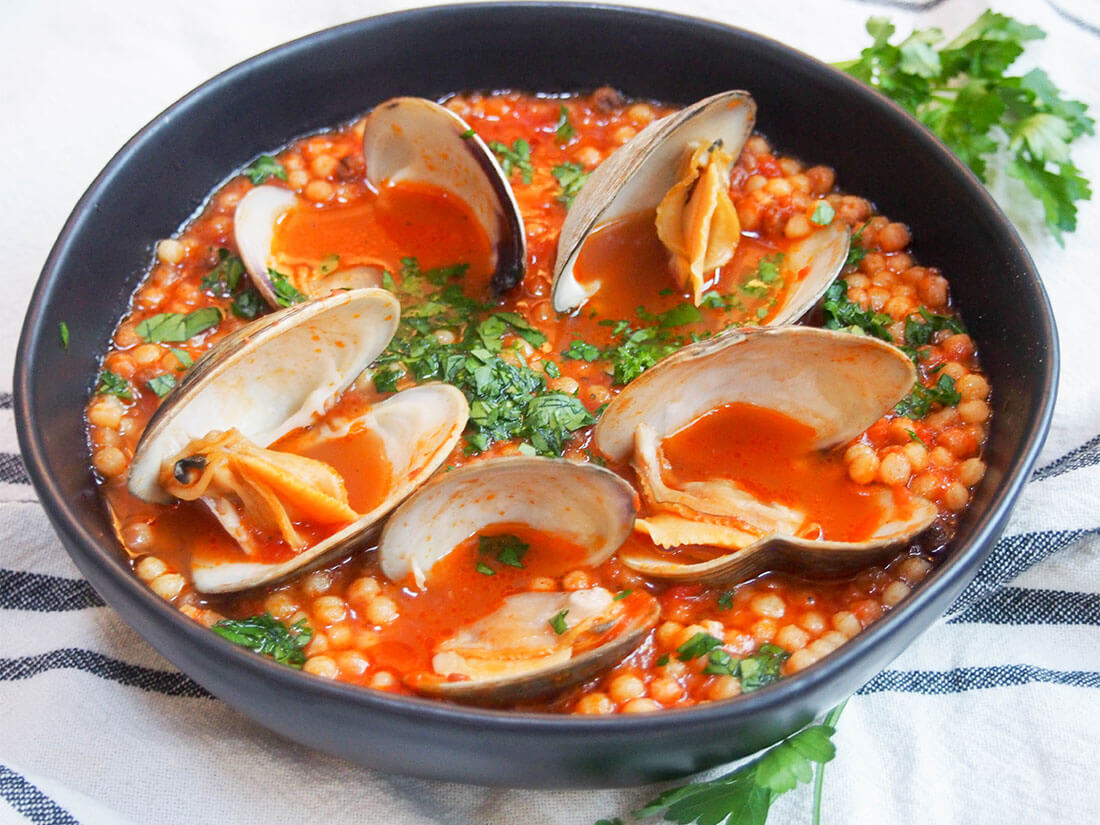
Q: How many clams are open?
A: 5